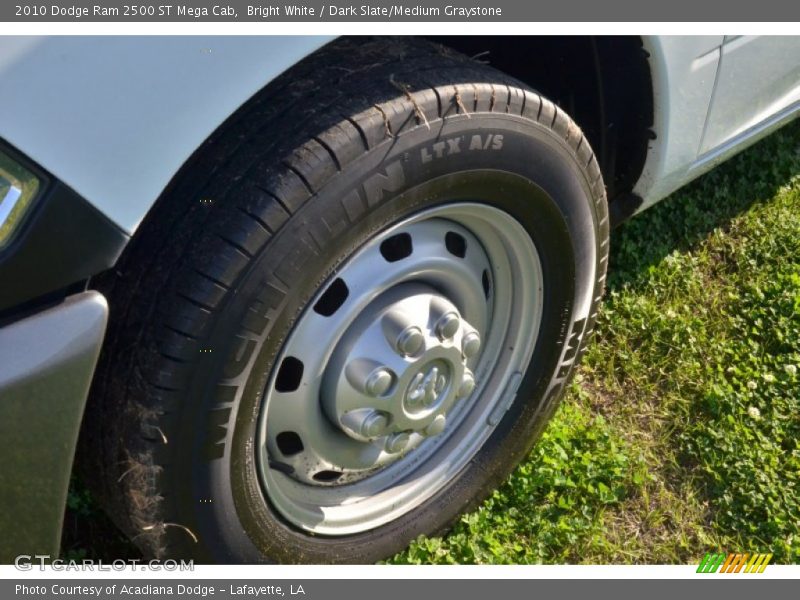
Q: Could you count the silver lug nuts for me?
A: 8